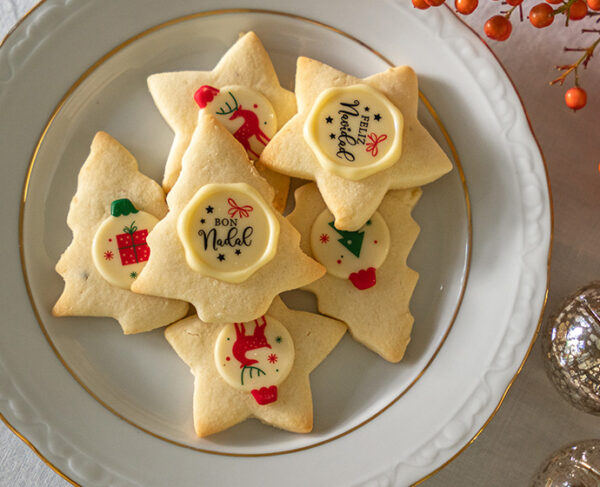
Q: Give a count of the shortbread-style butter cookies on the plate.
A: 6